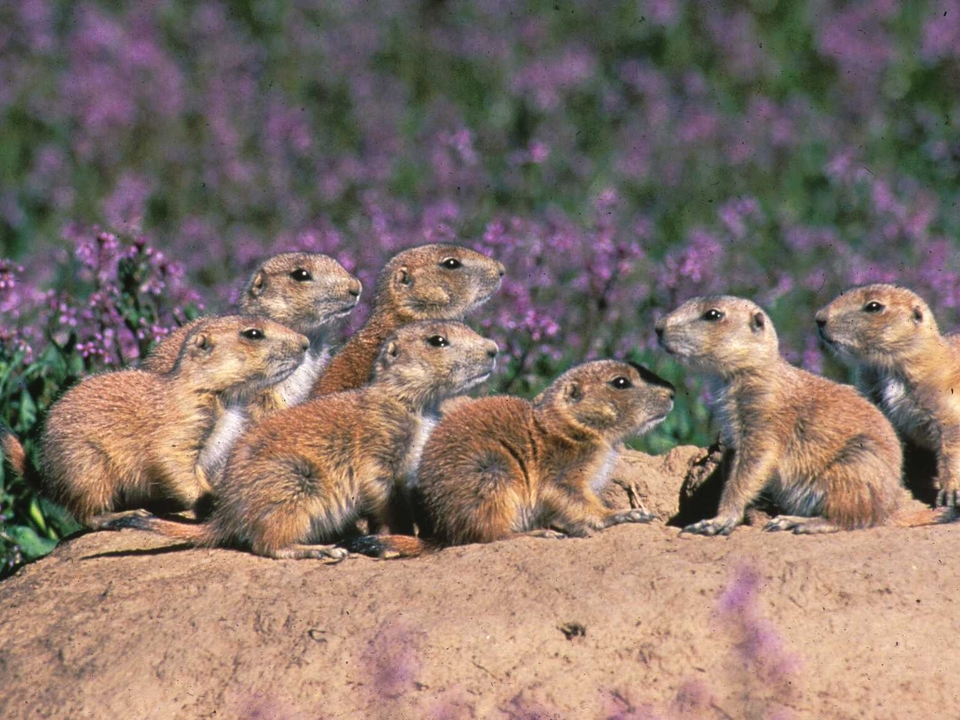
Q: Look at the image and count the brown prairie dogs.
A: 7